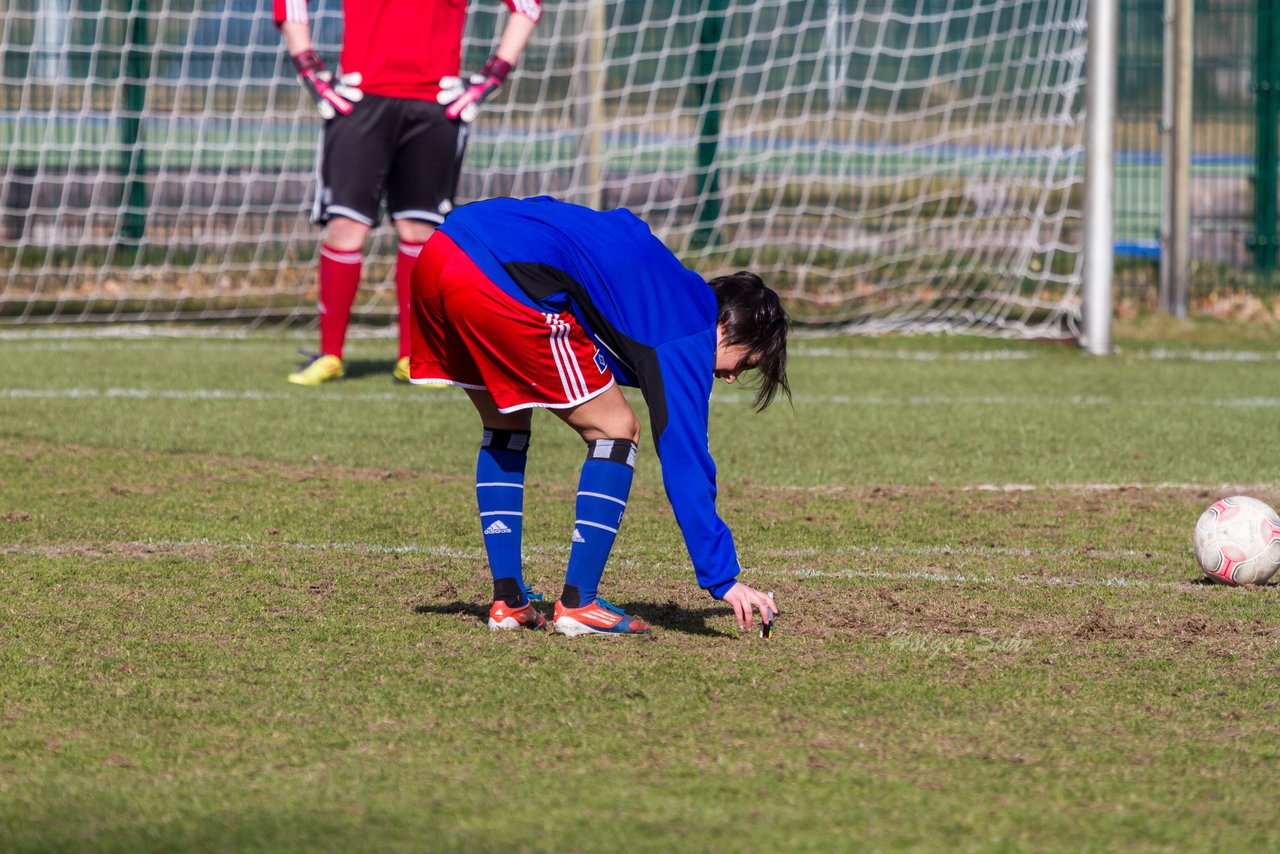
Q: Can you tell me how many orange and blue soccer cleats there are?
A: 2